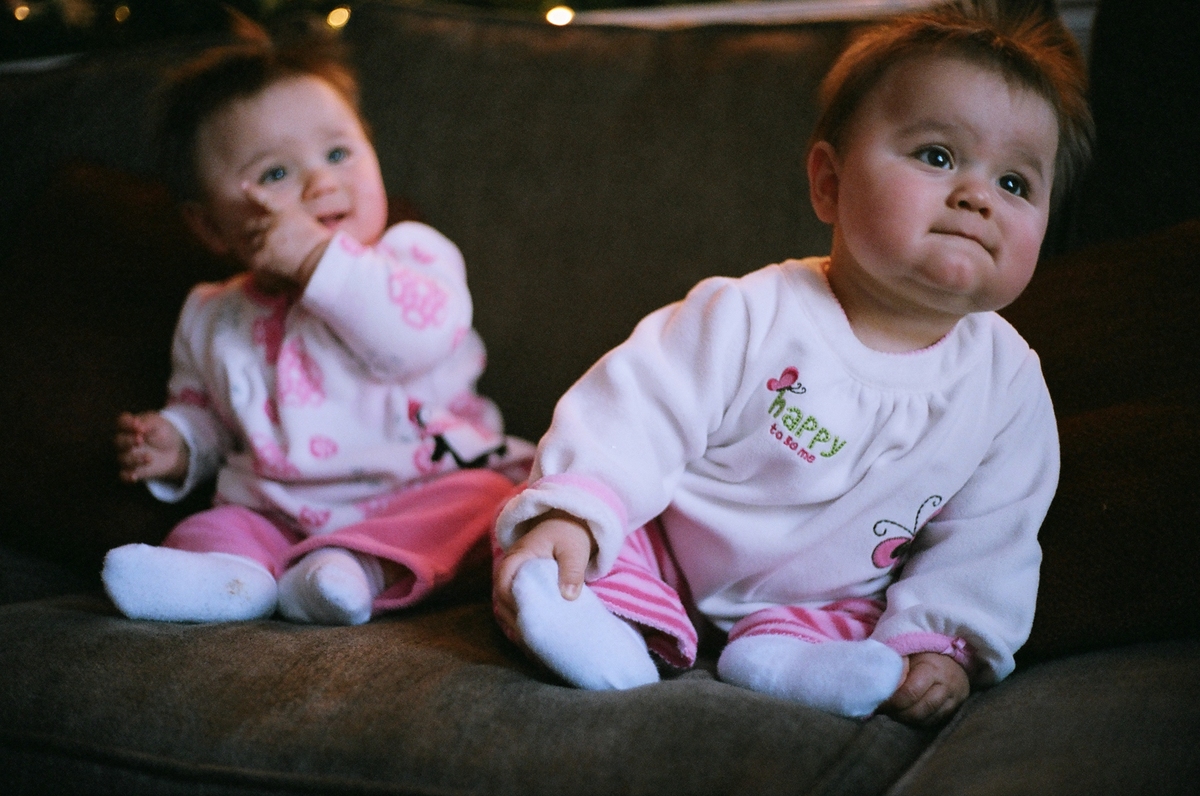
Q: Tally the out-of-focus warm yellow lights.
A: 4